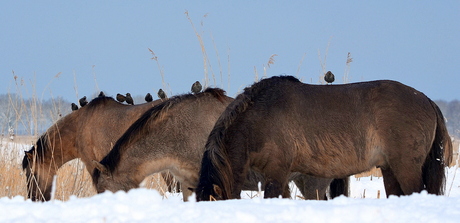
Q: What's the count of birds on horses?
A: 9